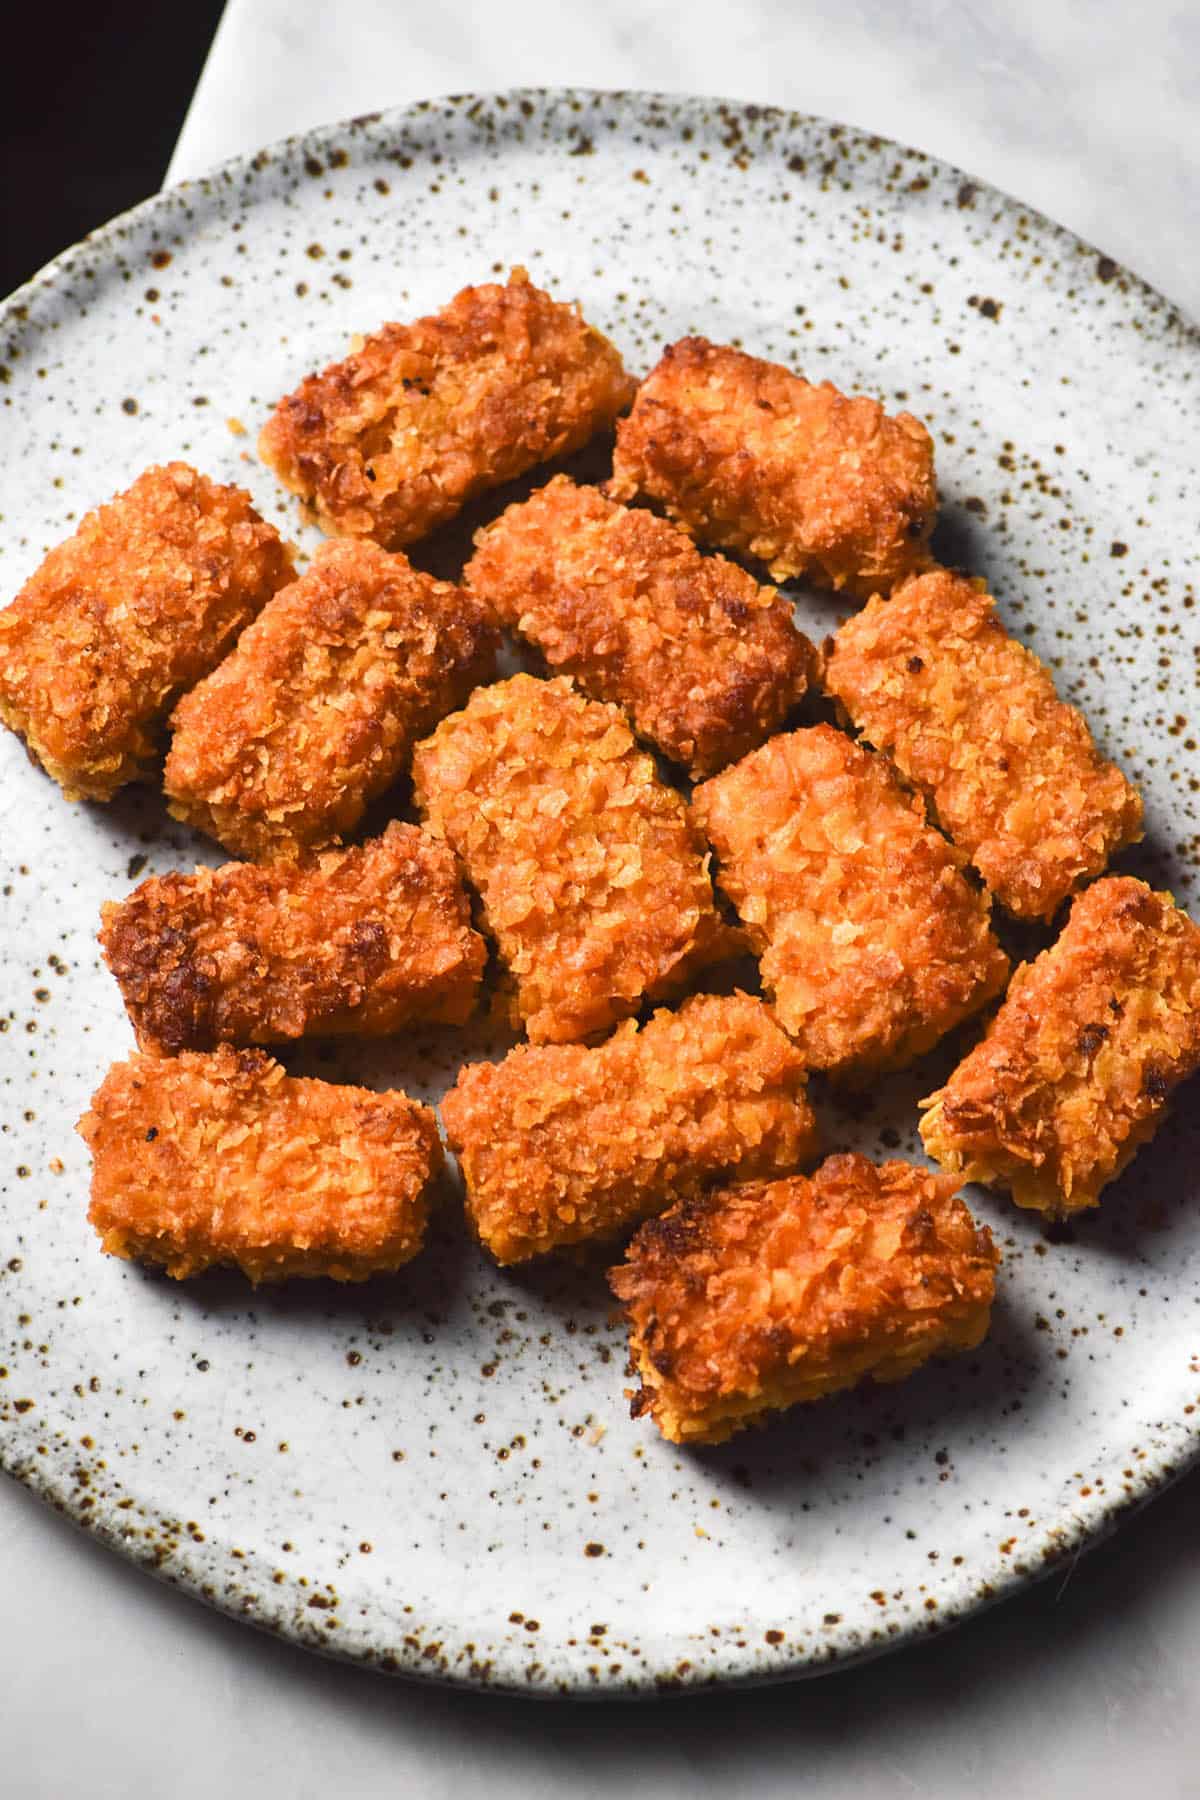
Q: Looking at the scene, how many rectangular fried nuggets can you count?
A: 13